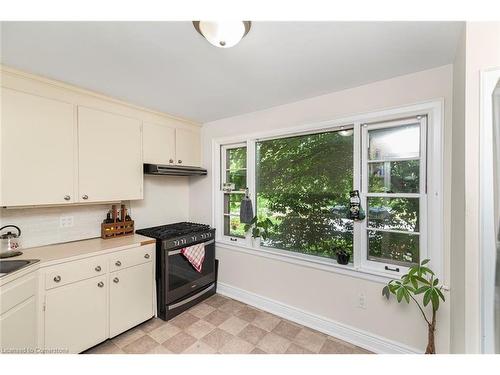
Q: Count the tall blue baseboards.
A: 0